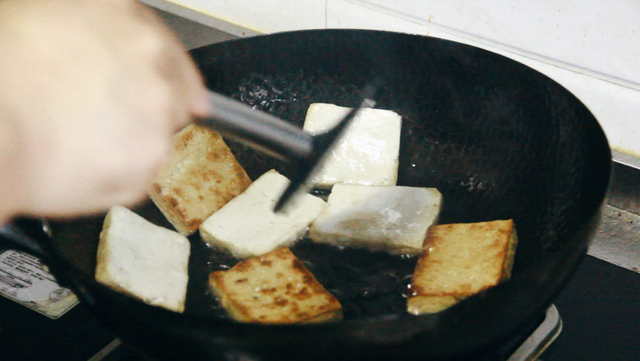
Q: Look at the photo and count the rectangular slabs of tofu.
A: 7